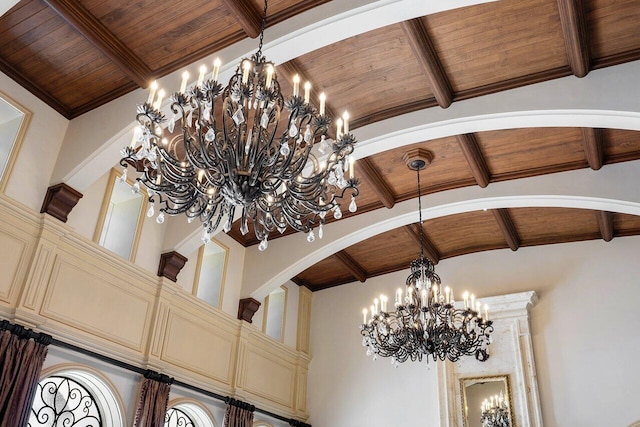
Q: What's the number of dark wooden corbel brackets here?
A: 3